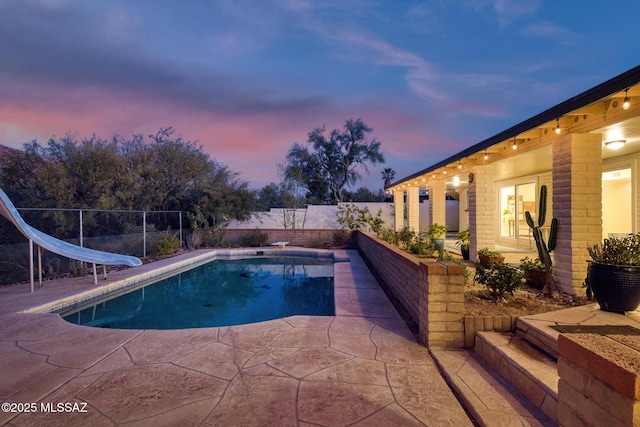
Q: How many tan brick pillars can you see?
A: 5